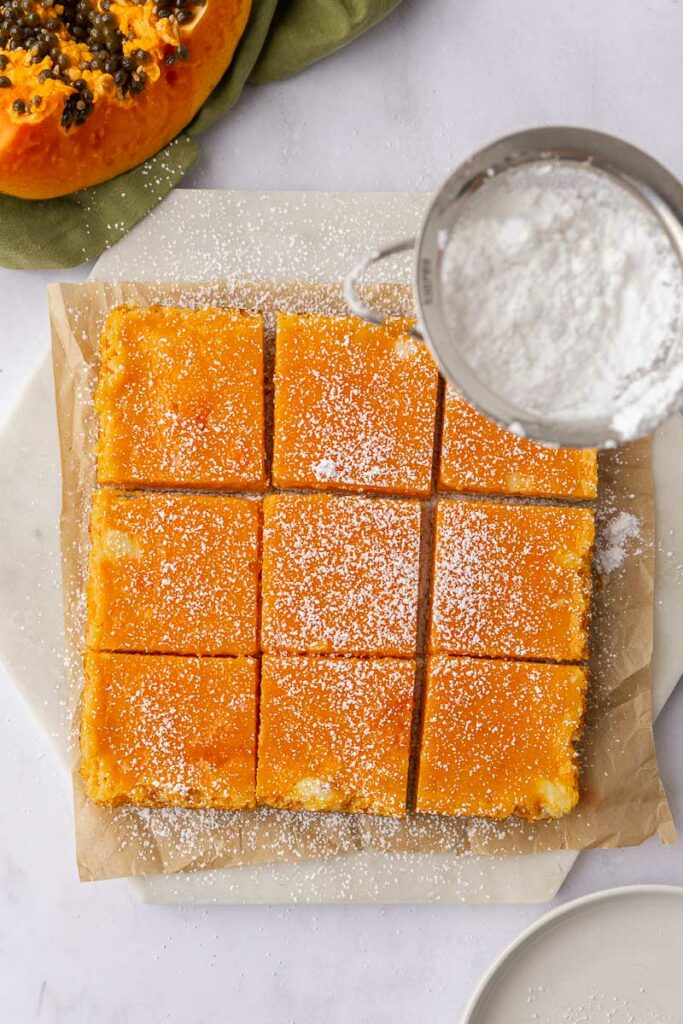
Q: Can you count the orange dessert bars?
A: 9